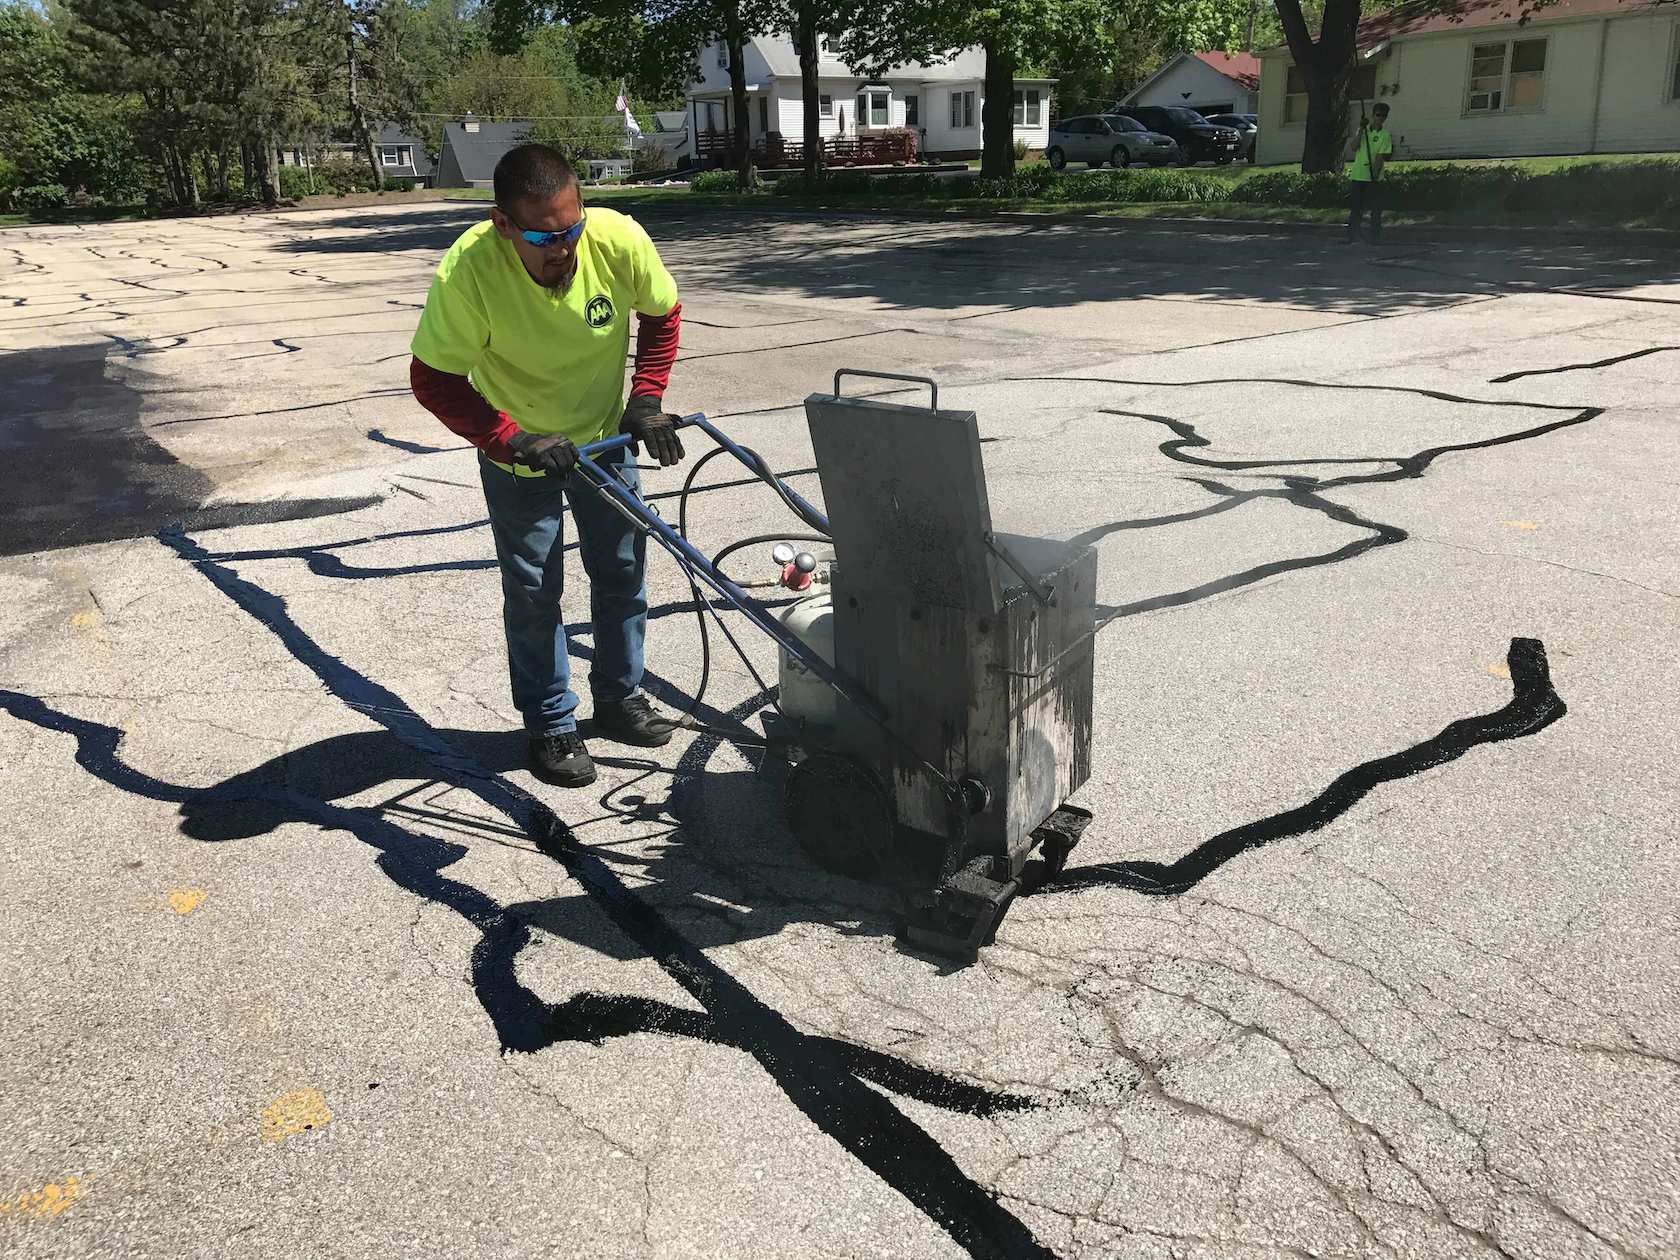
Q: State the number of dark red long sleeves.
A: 2